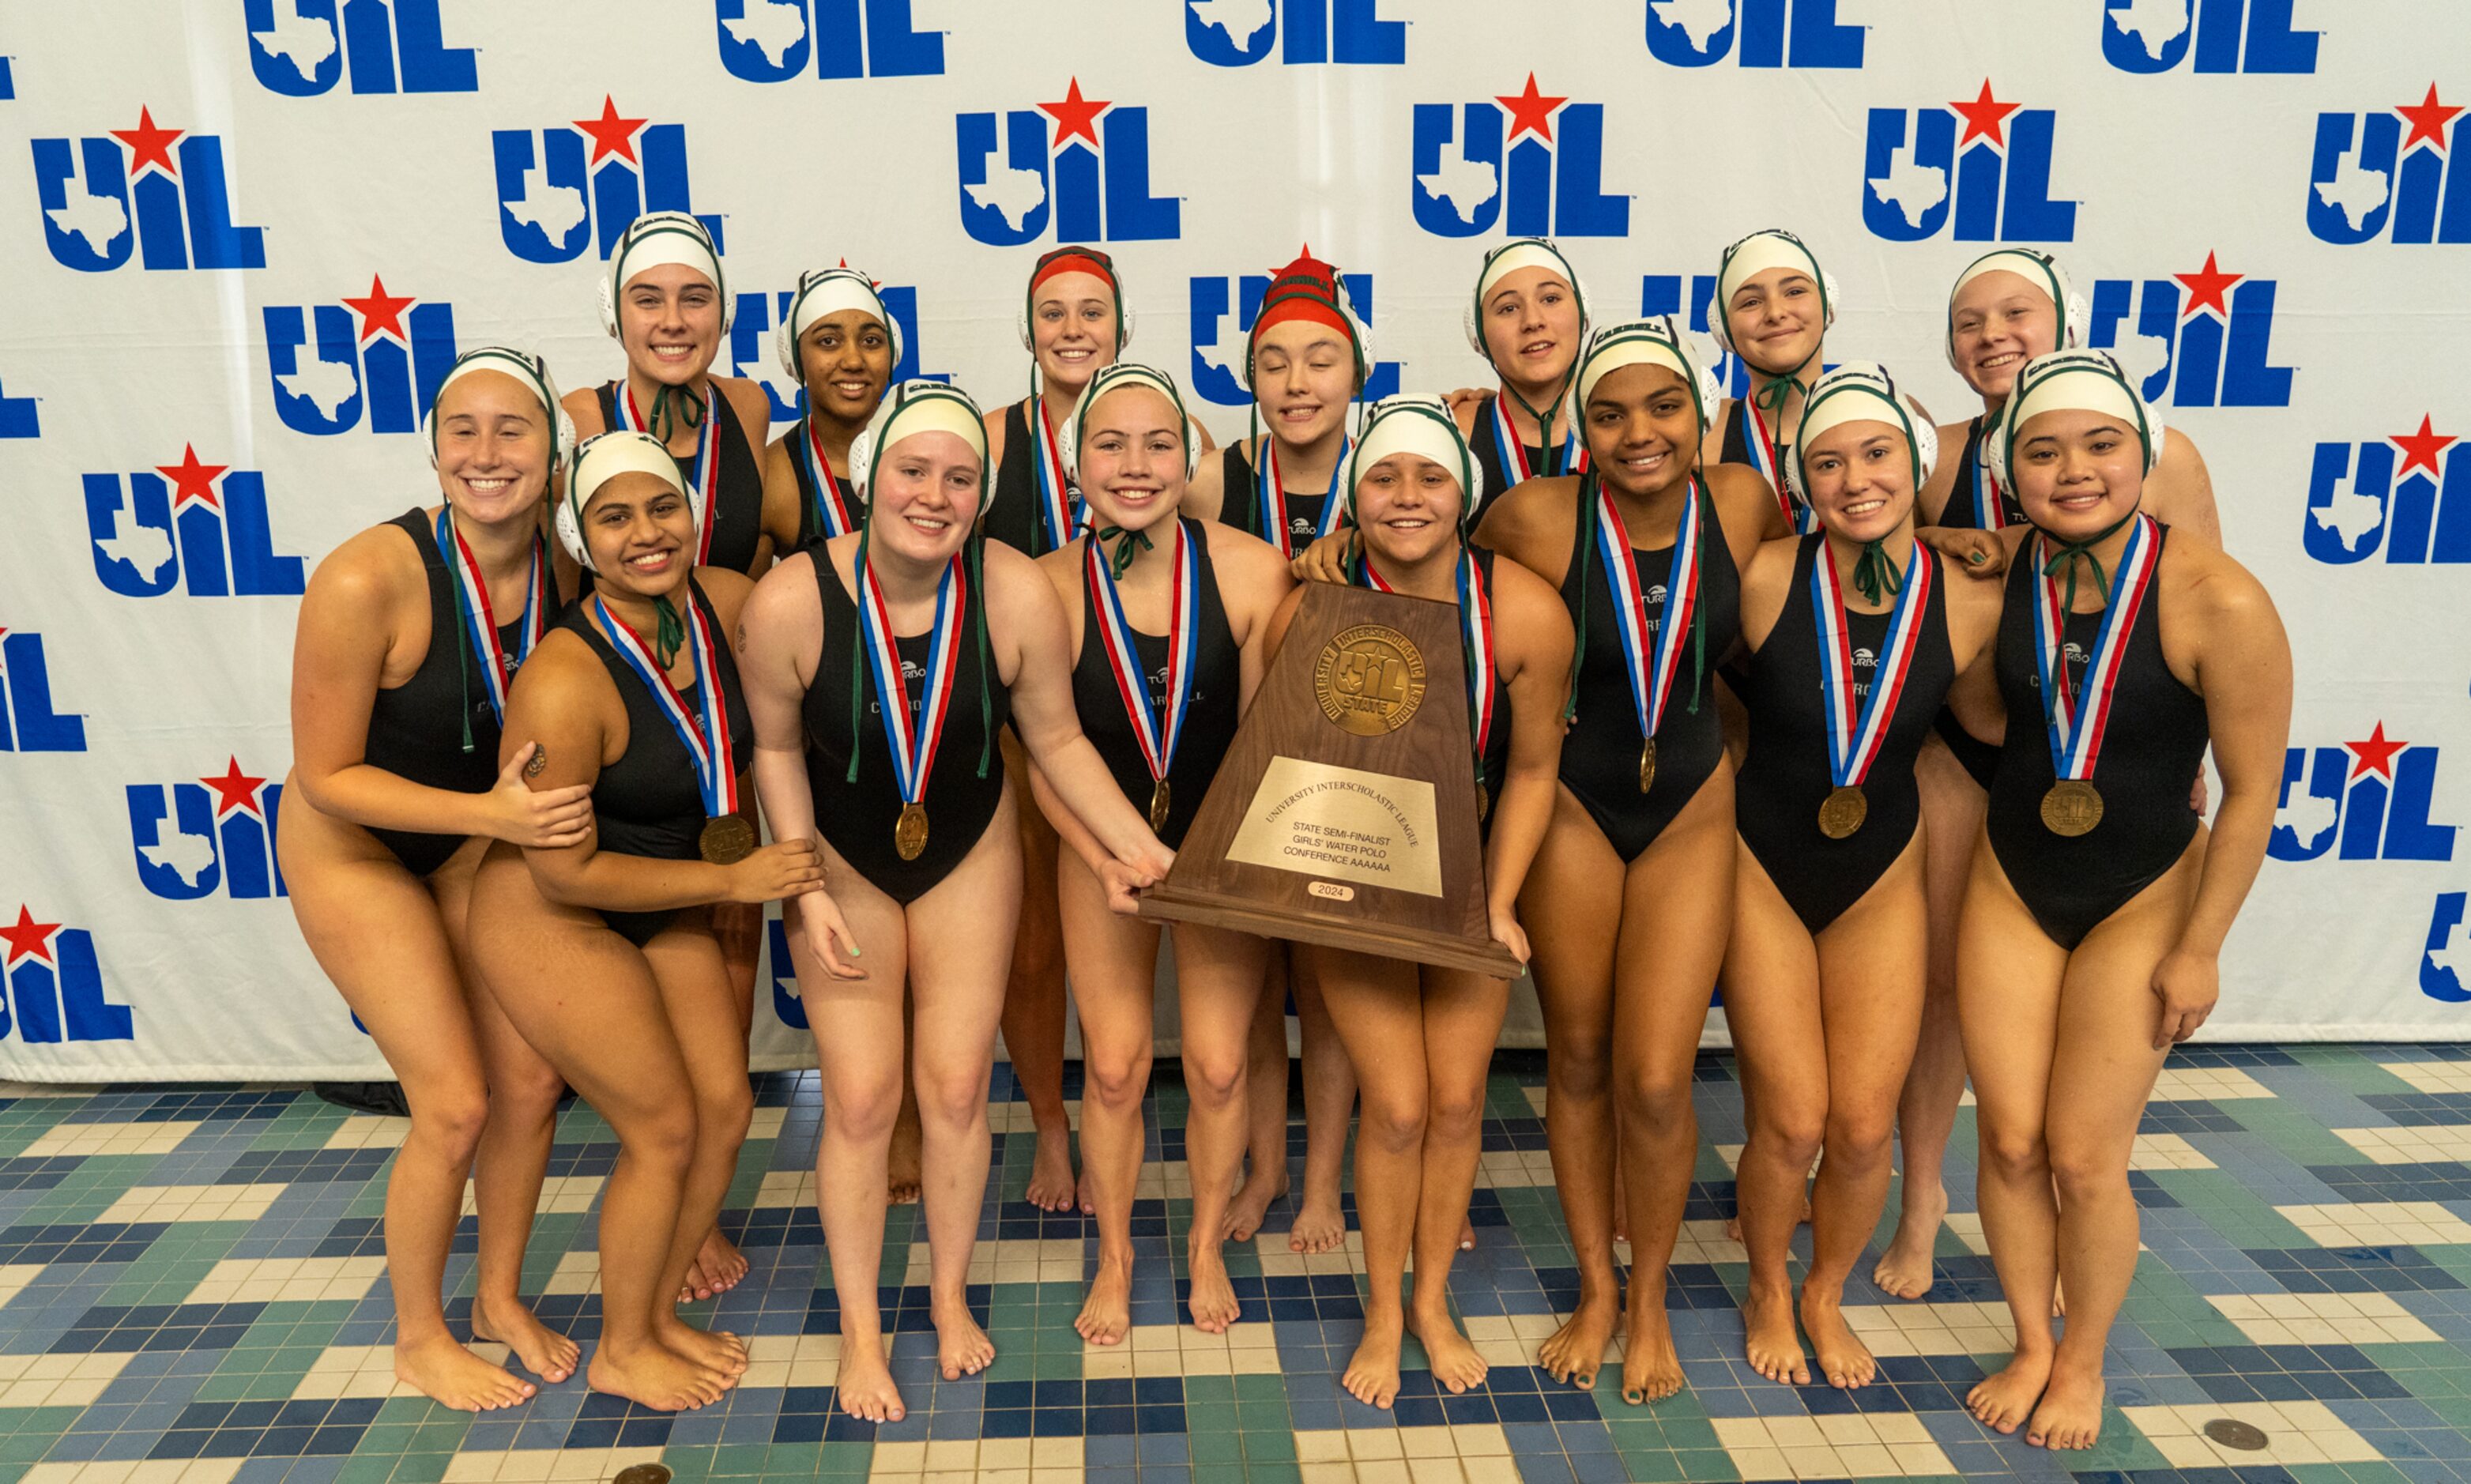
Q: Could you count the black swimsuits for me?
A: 15